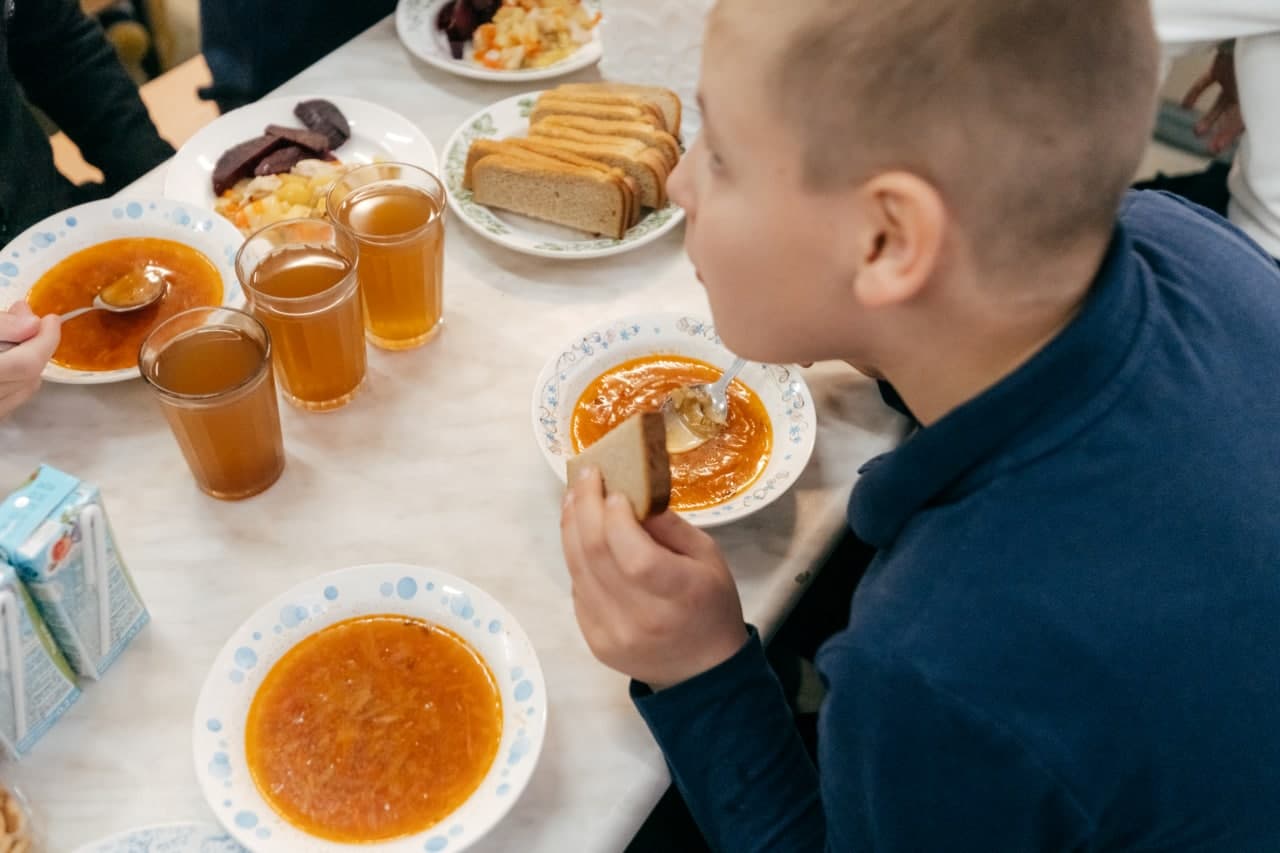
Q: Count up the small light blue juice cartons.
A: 2